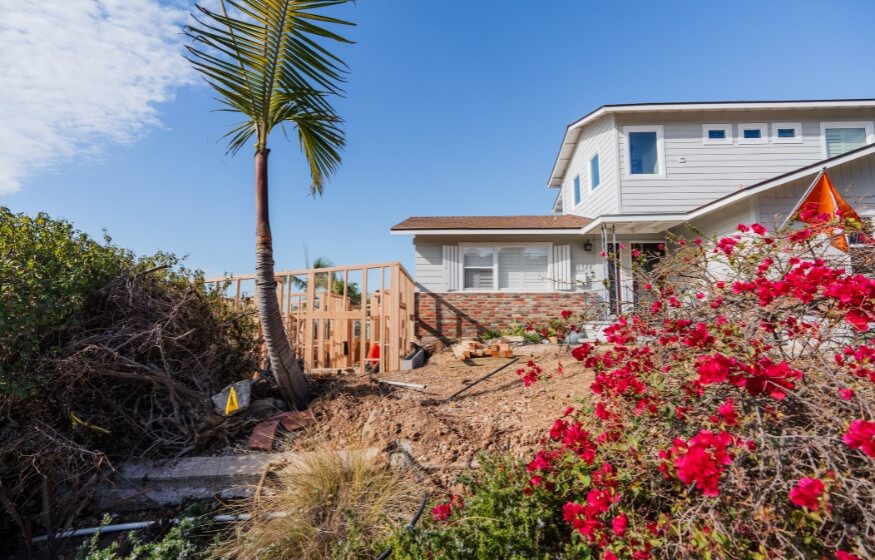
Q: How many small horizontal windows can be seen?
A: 3